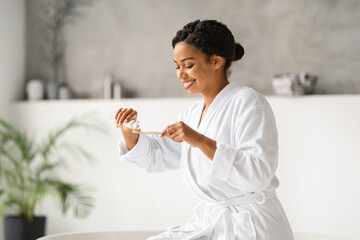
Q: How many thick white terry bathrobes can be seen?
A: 1